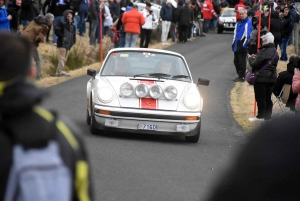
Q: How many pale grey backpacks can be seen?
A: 1